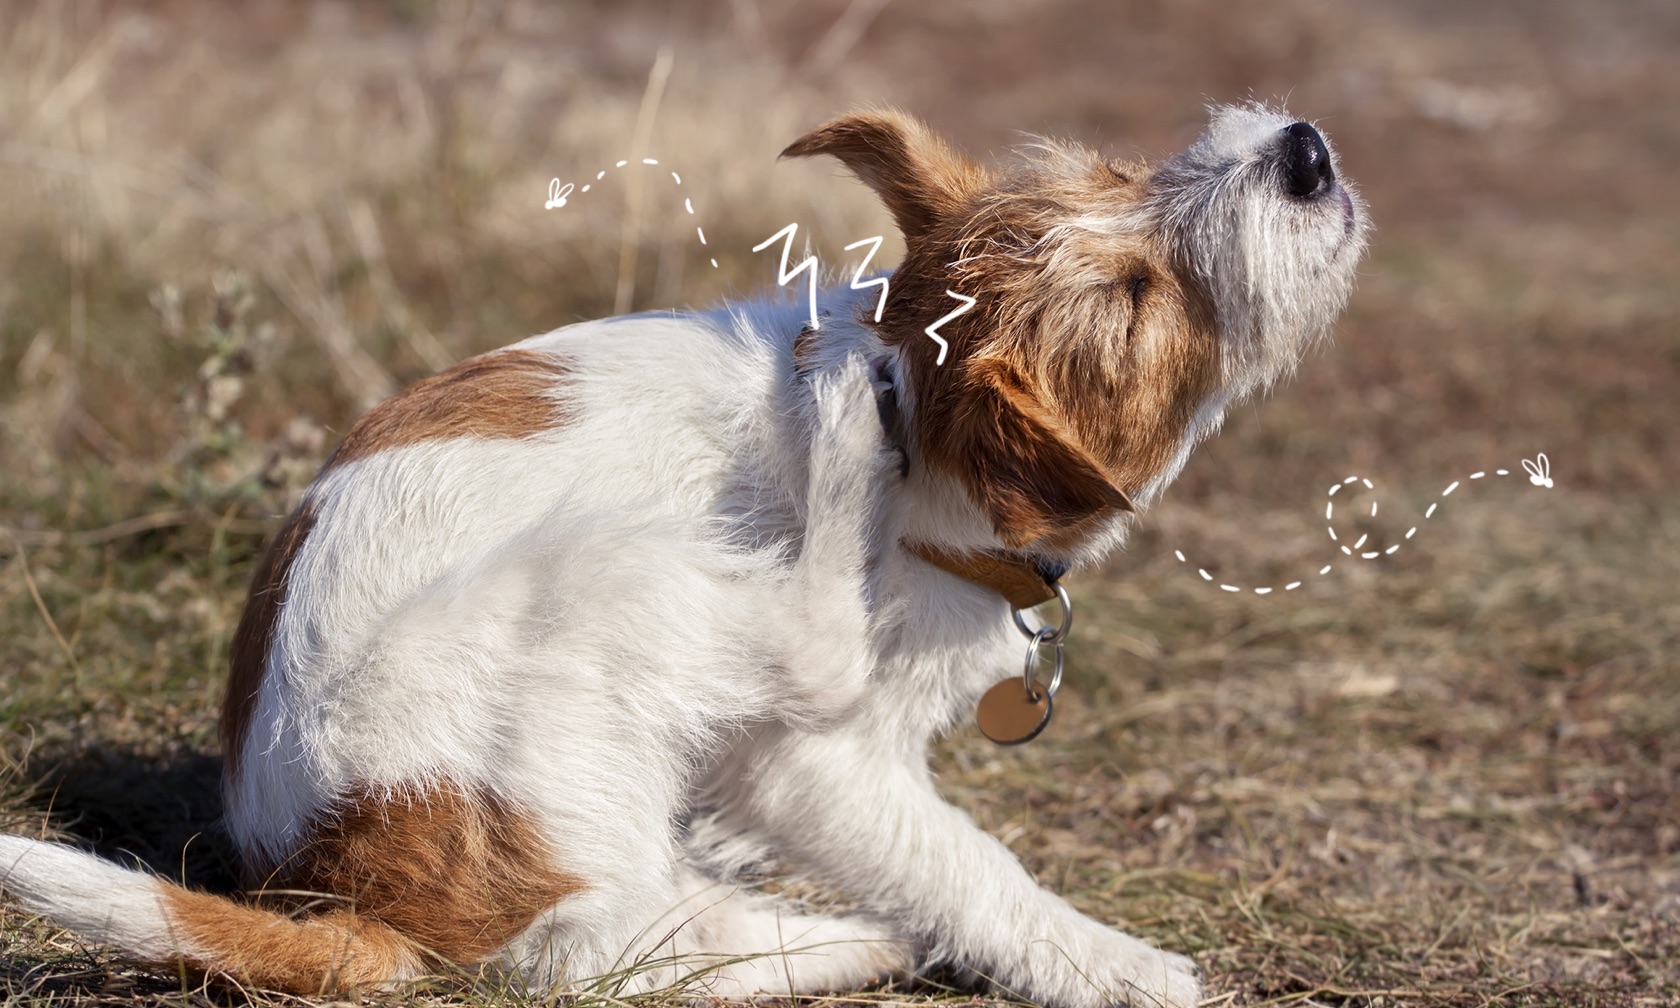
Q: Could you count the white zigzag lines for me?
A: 3